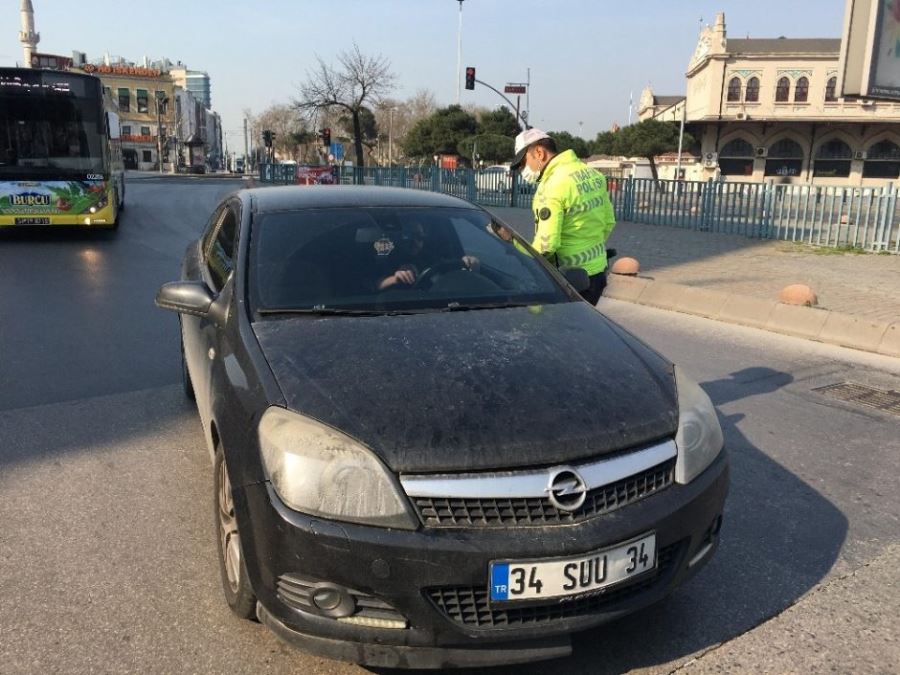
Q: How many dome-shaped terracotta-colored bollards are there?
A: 2